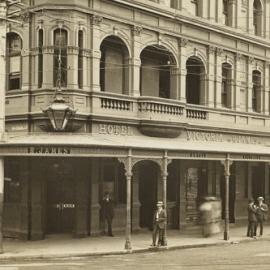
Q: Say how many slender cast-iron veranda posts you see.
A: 3